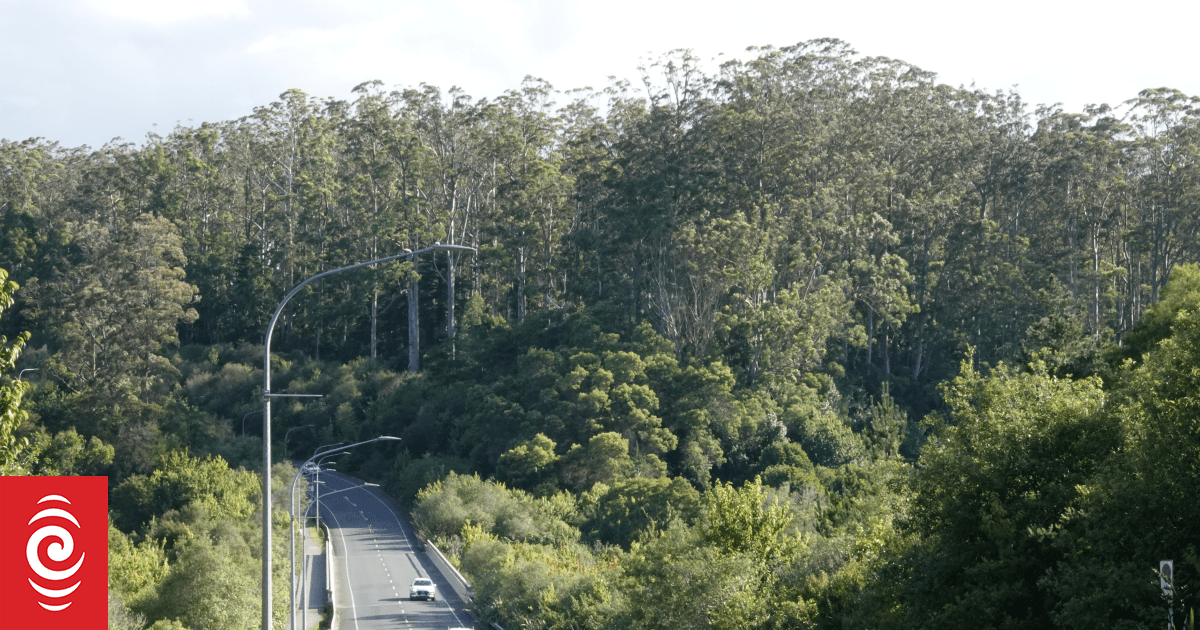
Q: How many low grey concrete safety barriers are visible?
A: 2